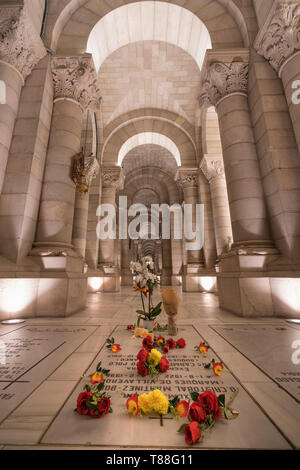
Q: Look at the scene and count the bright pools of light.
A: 4